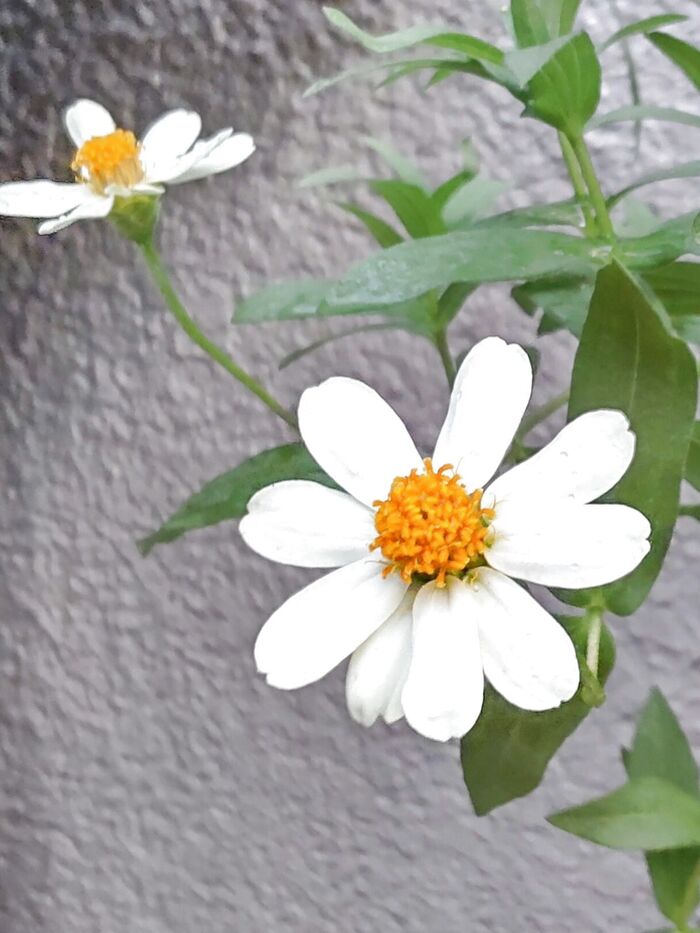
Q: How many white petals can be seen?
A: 15